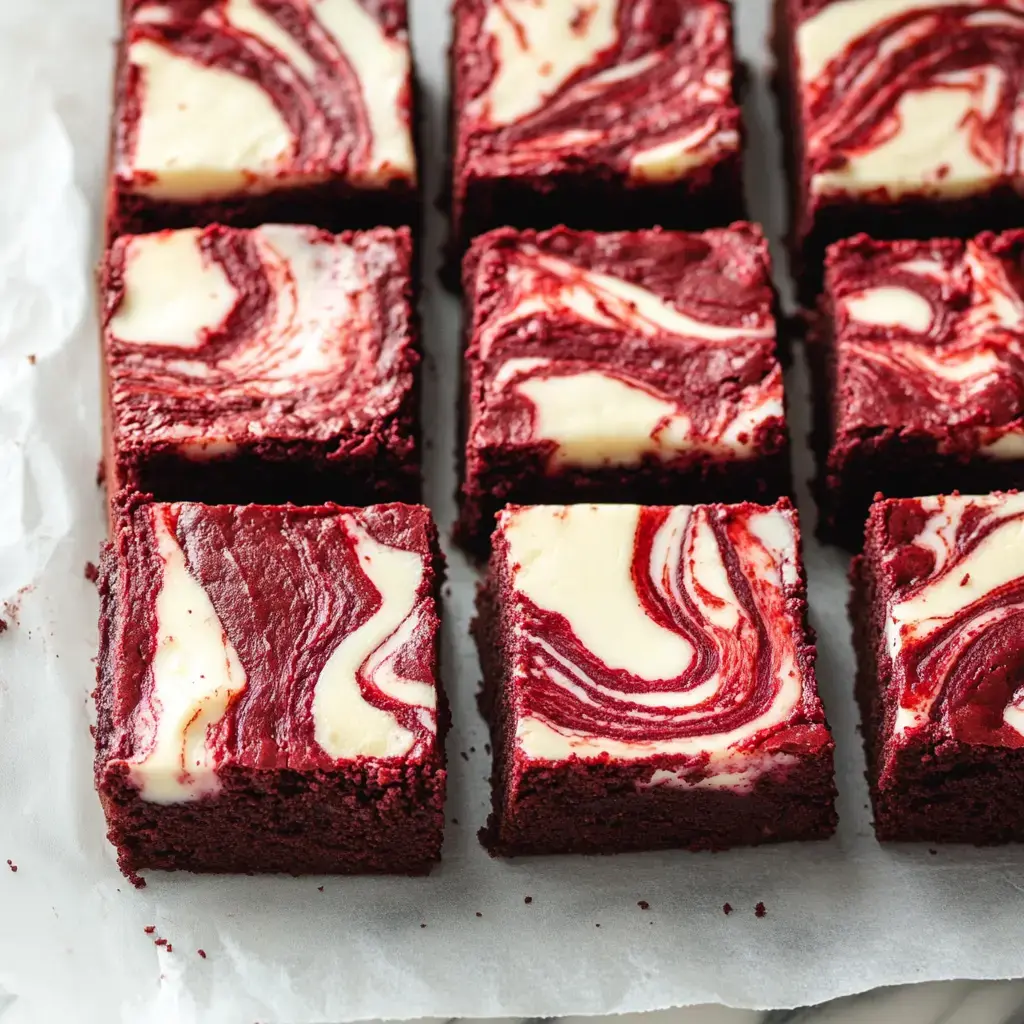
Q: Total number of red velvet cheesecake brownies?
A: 9